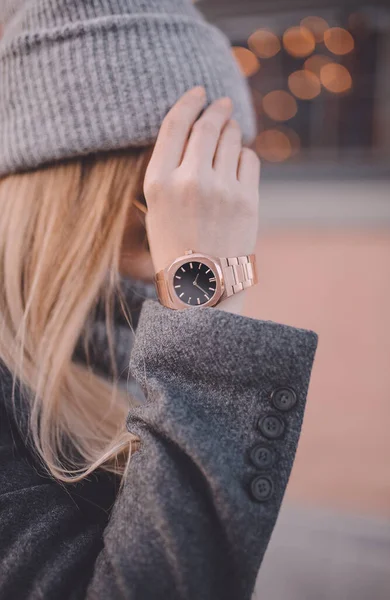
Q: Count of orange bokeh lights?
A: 10